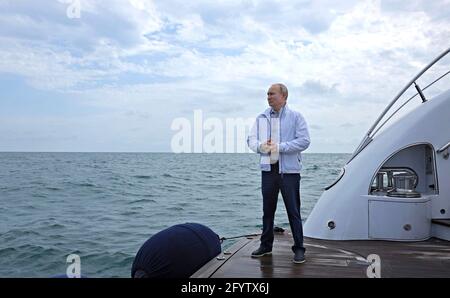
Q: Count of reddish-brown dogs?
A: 0